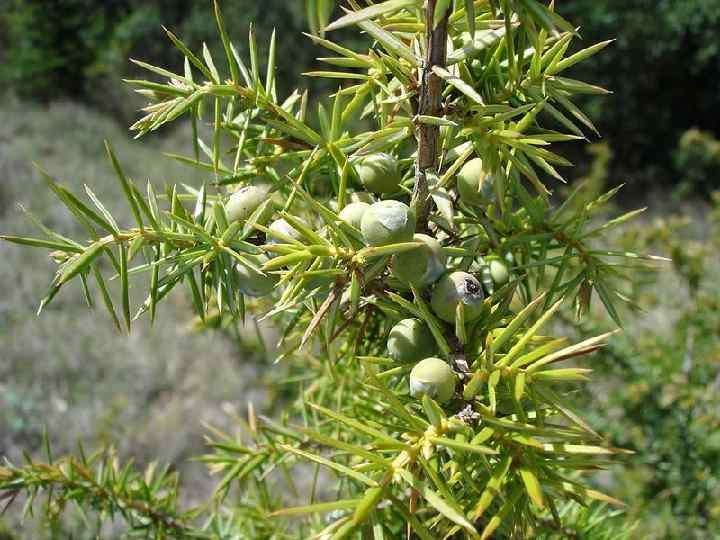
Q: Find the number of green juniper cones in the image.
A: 12